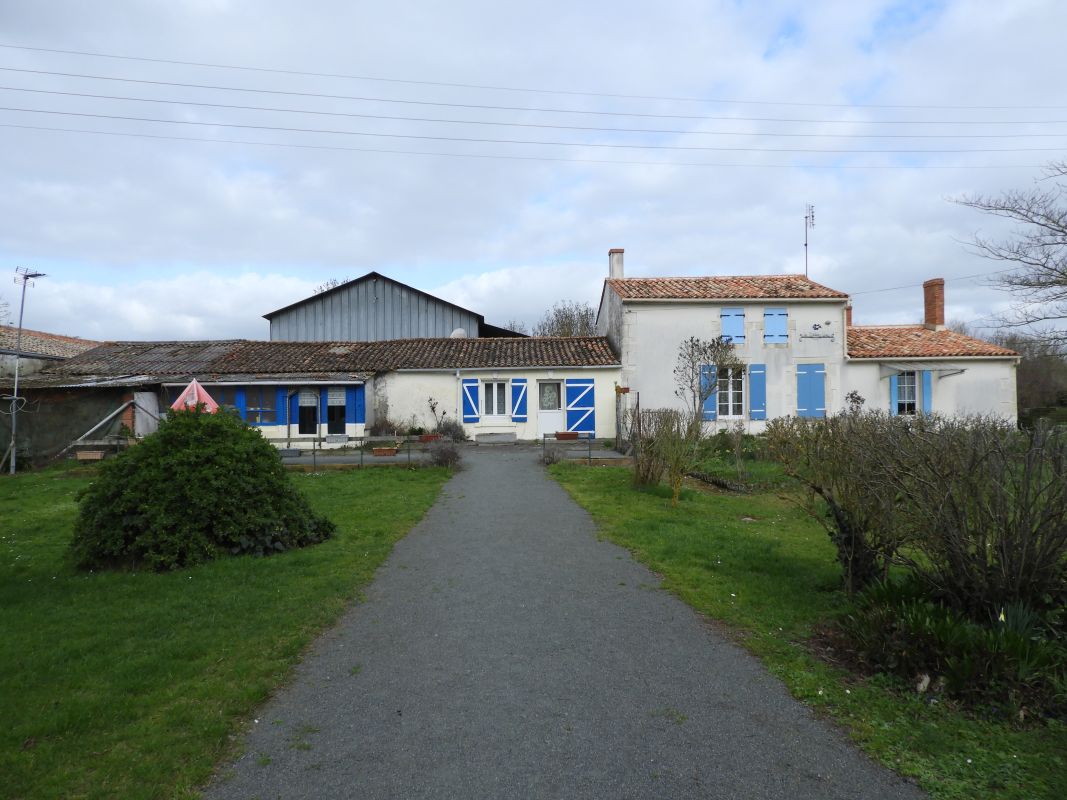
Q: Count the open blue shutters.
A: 7